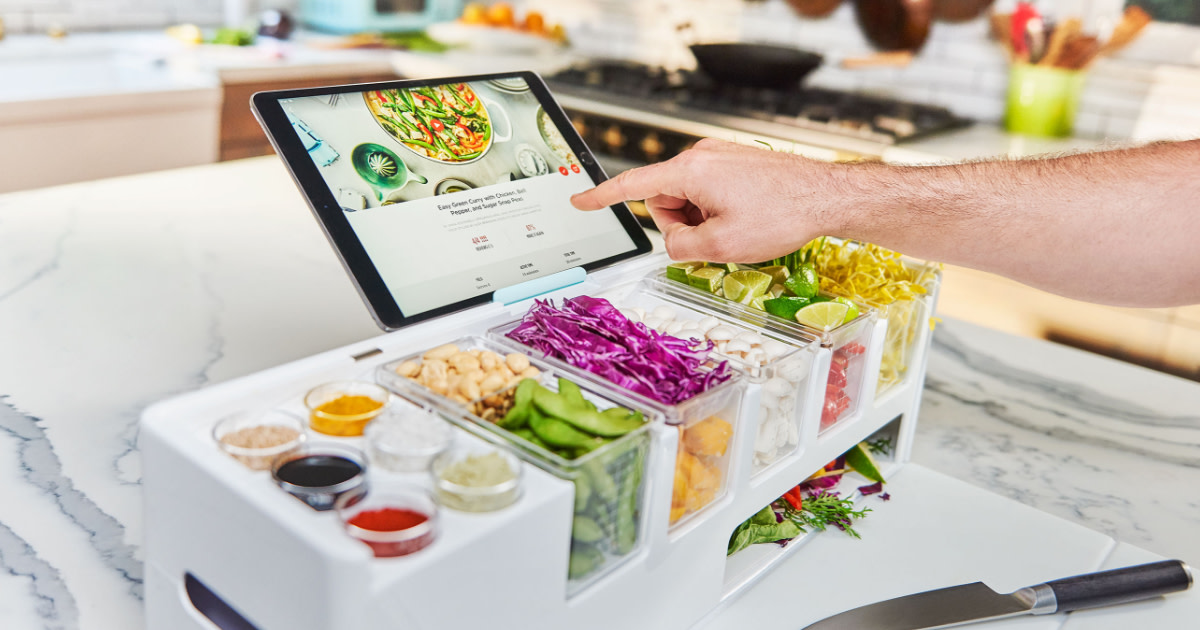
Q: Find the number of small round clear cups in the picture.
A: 6